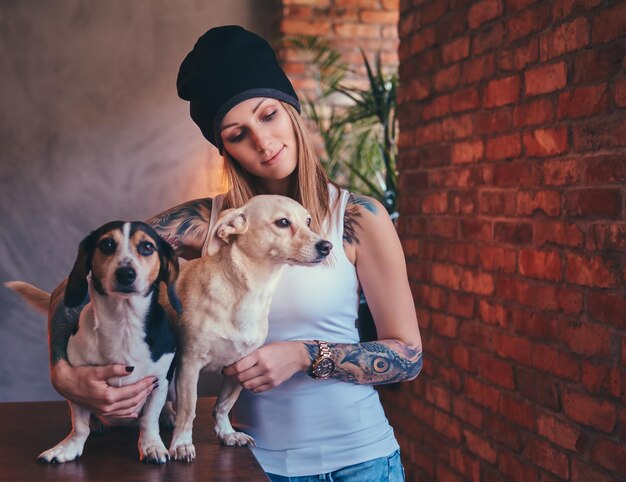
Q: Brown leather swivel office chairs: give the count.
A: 0